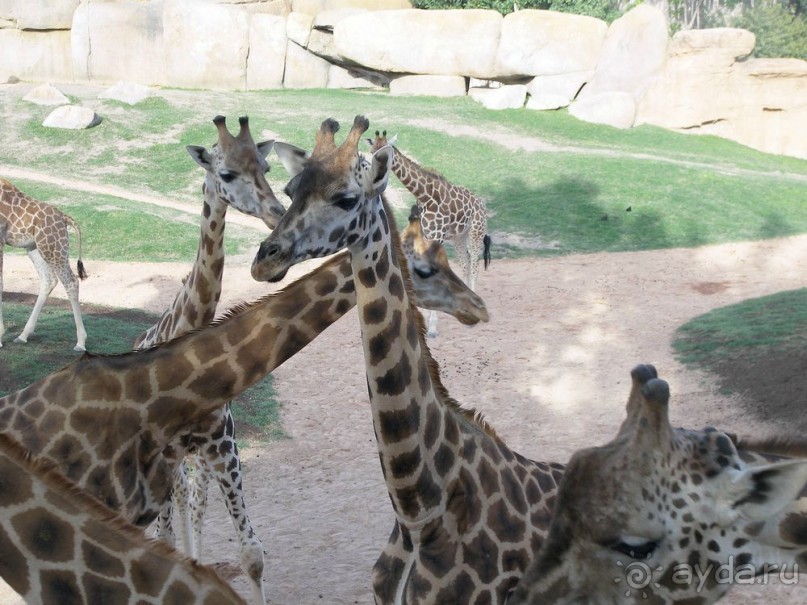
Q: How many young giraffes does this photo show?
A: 2